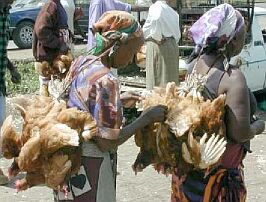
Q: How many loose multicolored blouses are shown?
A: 1